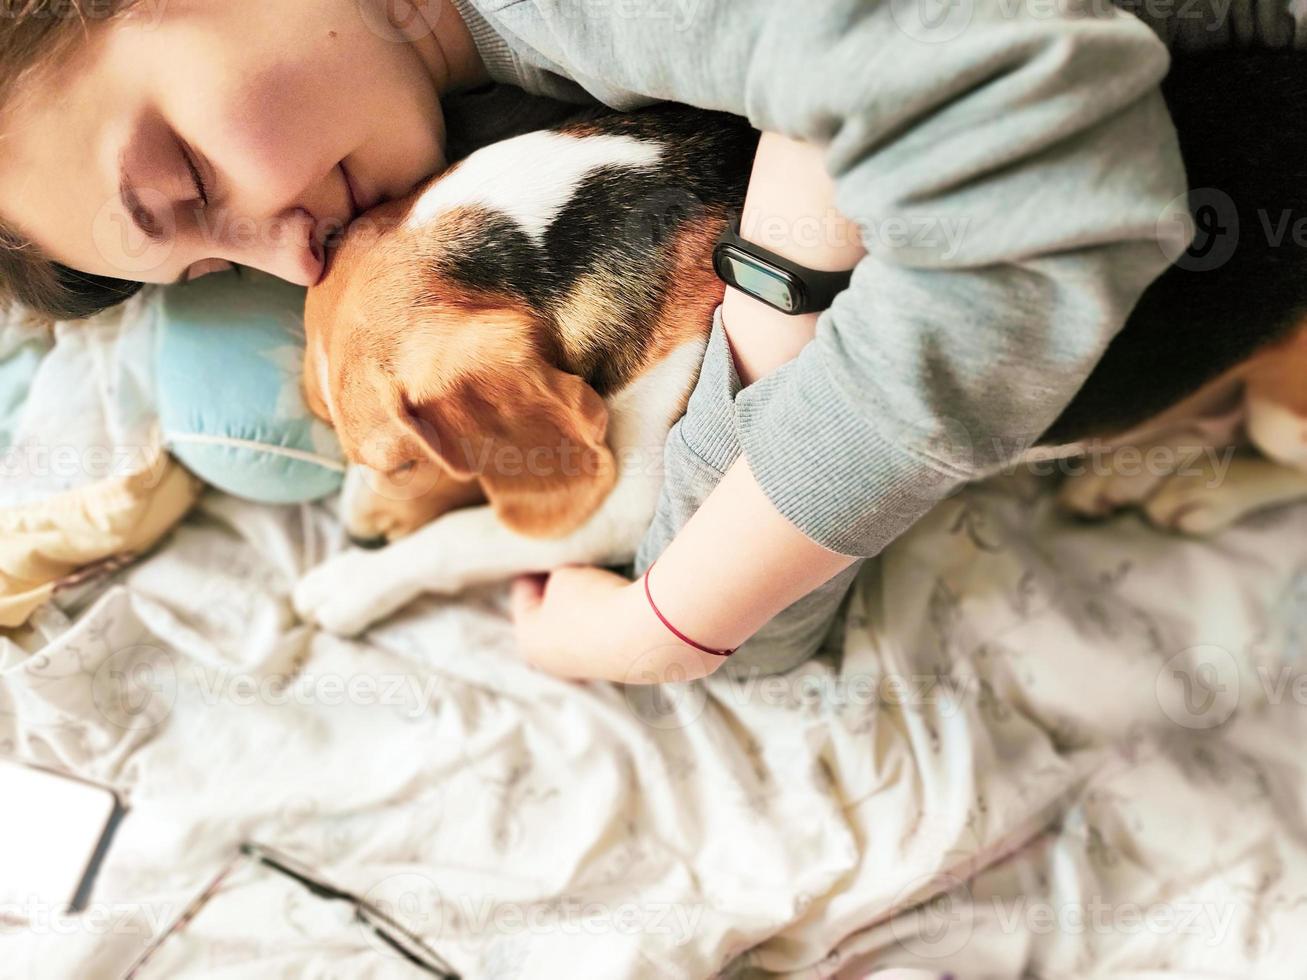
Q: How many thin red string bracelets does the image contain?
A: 1